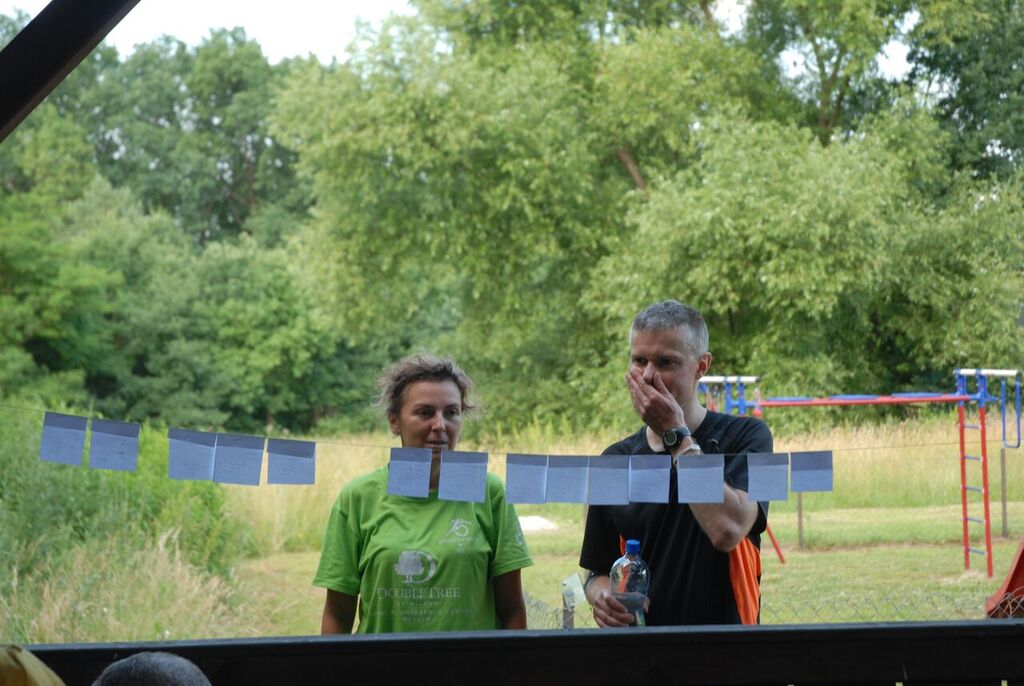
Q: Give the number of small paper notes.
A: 14